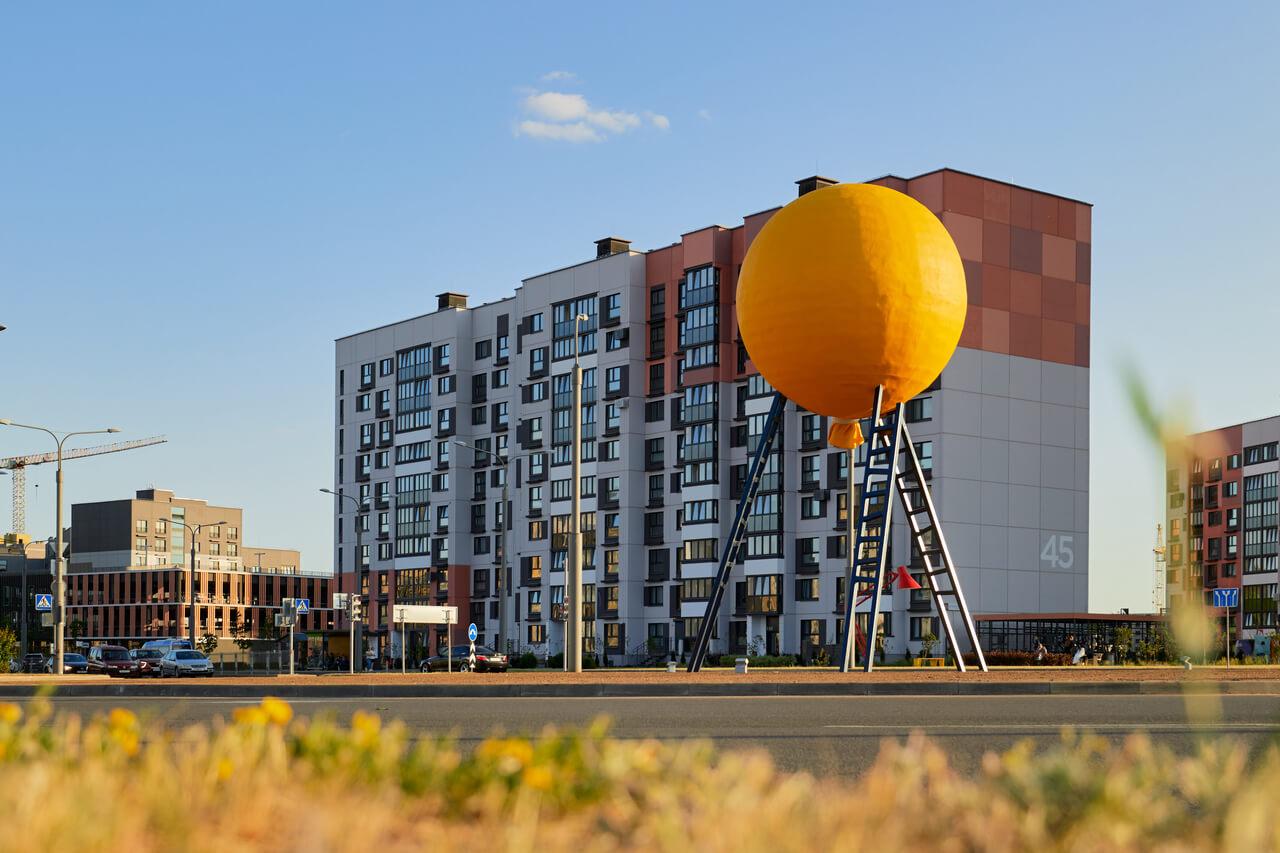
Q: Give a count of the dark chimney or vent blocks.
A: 3